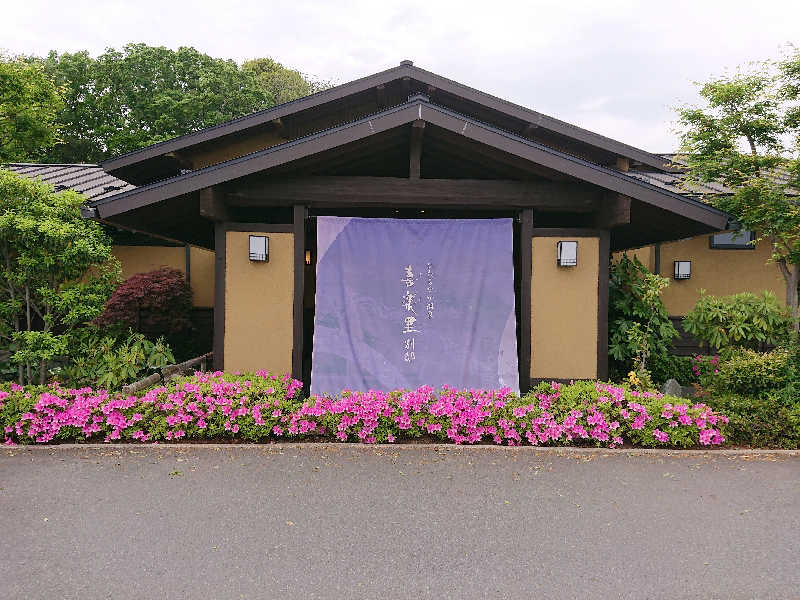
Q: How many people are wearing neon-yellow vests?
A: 0